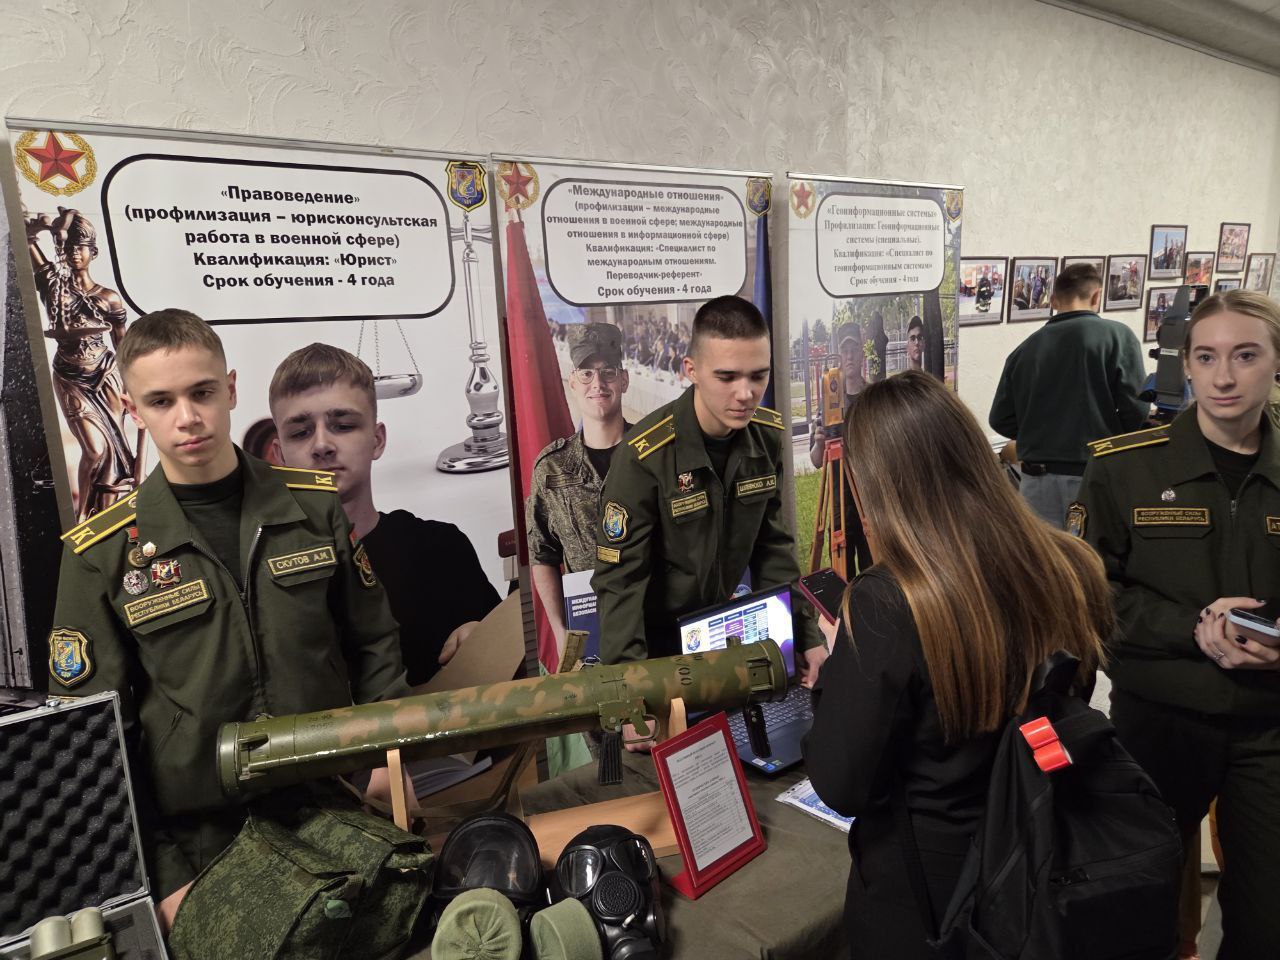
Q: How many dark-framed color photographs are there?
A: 10